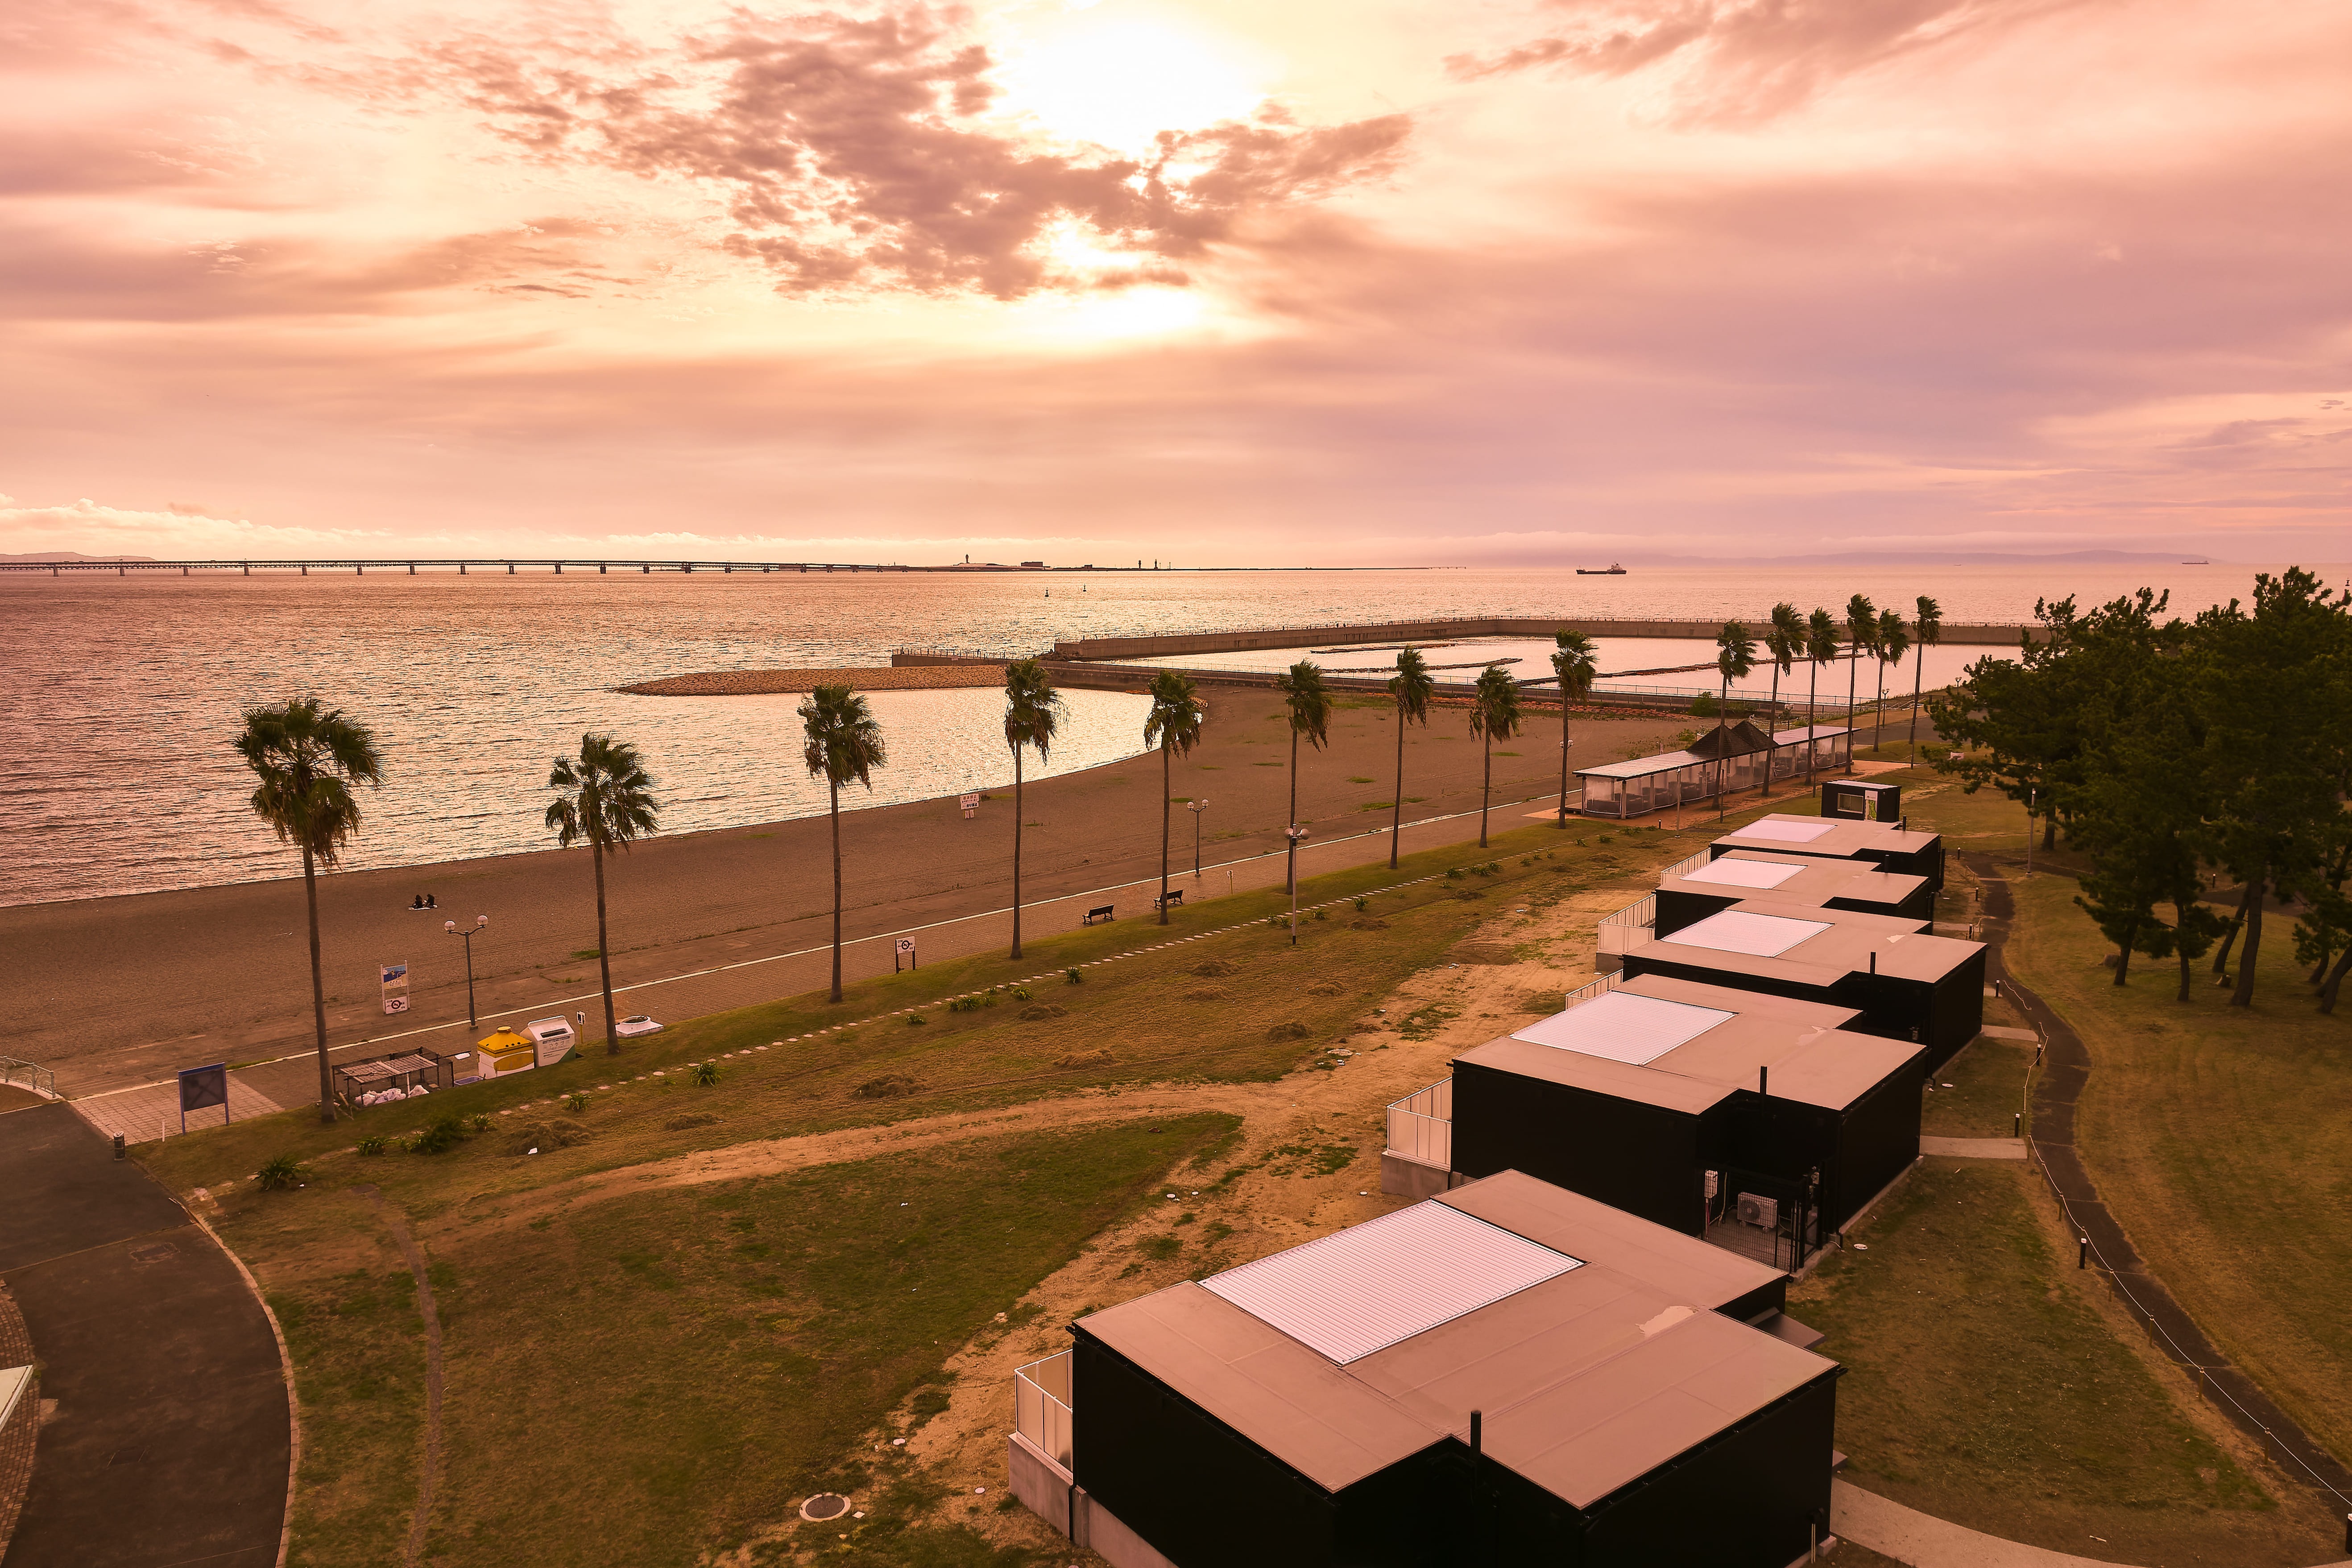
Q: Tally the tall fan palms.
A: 15